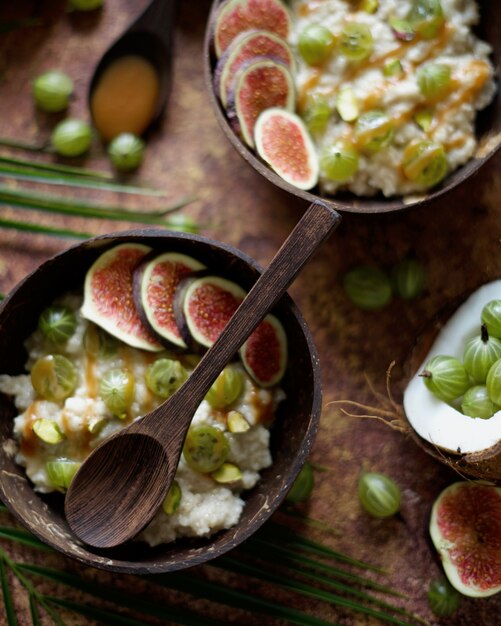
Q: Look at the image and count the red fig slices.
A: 9